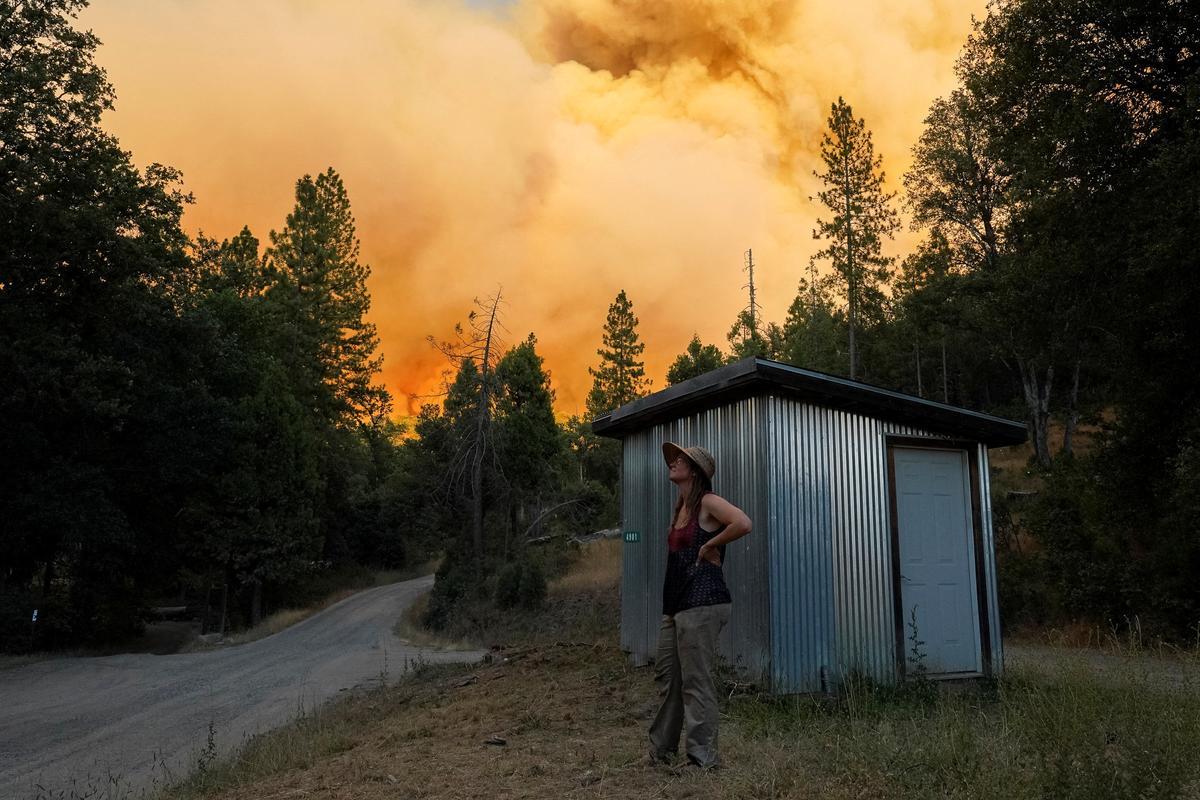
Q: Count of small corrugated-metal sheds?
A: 1